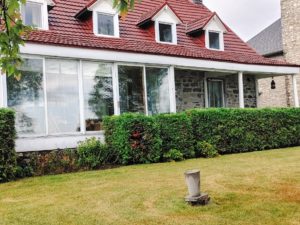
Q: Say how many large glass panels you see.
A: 5